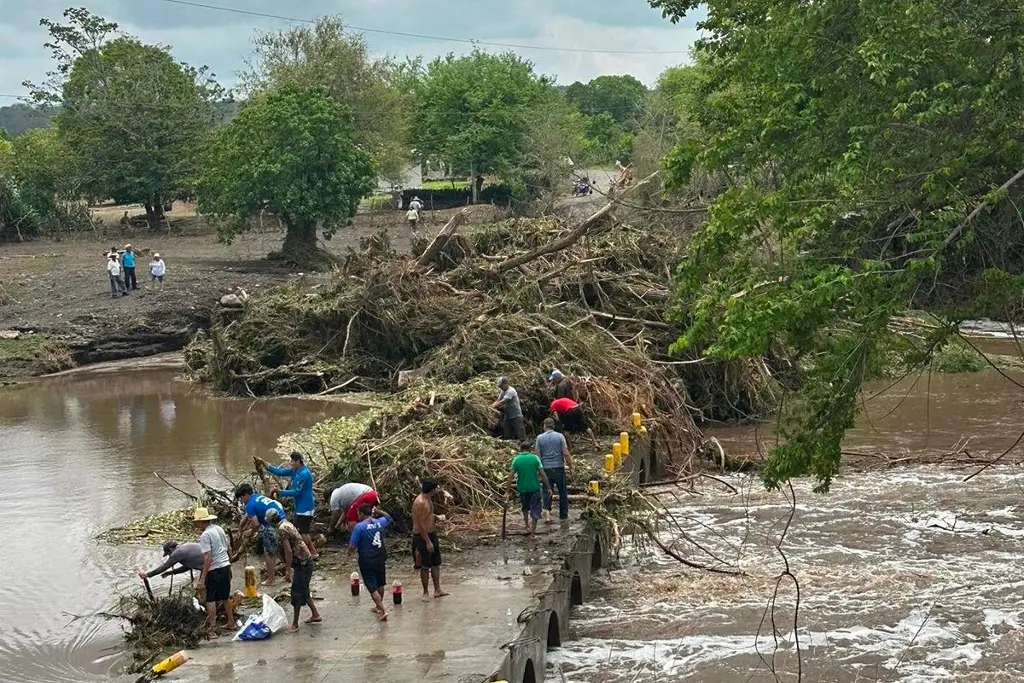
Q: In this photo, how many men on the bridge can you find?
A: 13